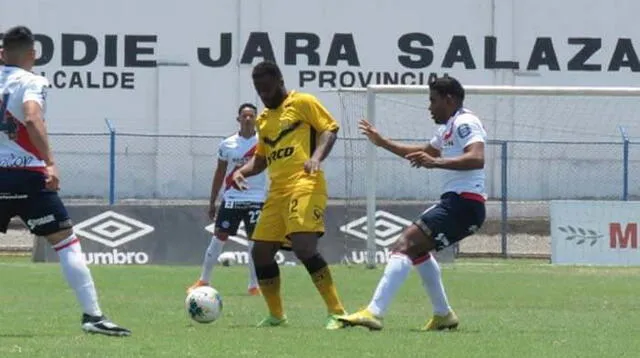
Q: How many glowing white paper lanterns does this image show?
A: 0